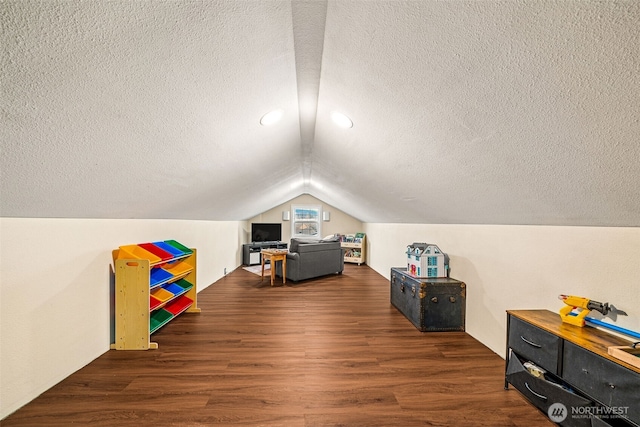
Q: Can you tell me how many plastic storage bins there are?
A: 12